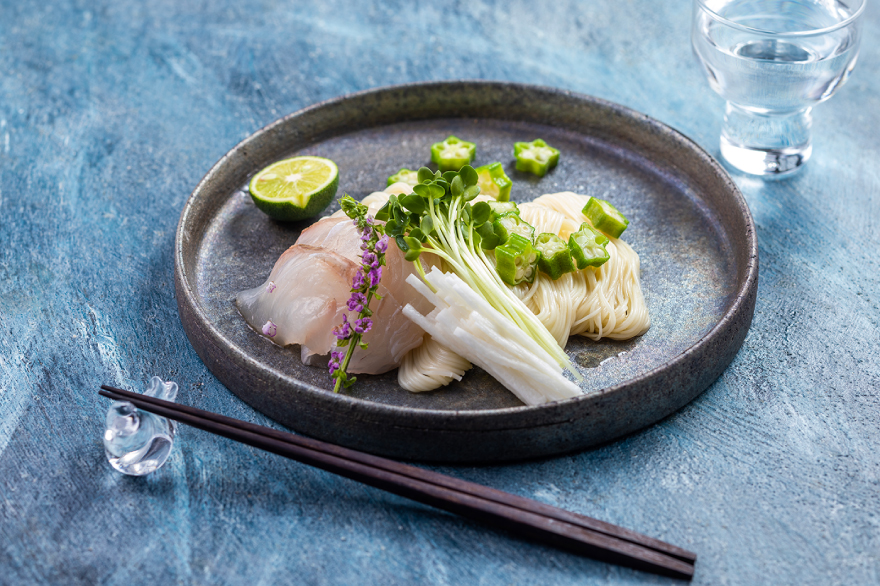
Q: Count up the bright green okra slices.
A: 10